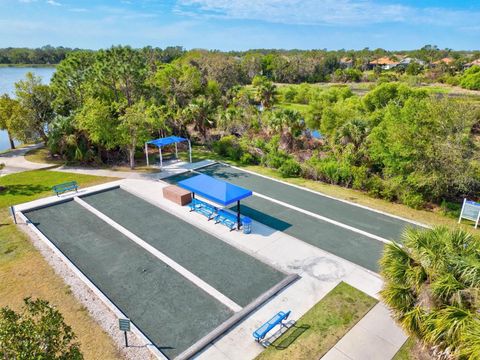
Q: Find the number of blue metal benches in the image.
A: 4